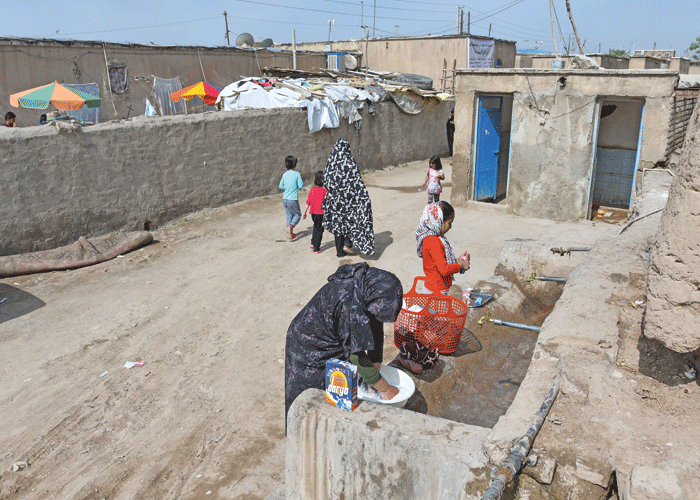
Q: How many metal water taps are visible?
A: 3